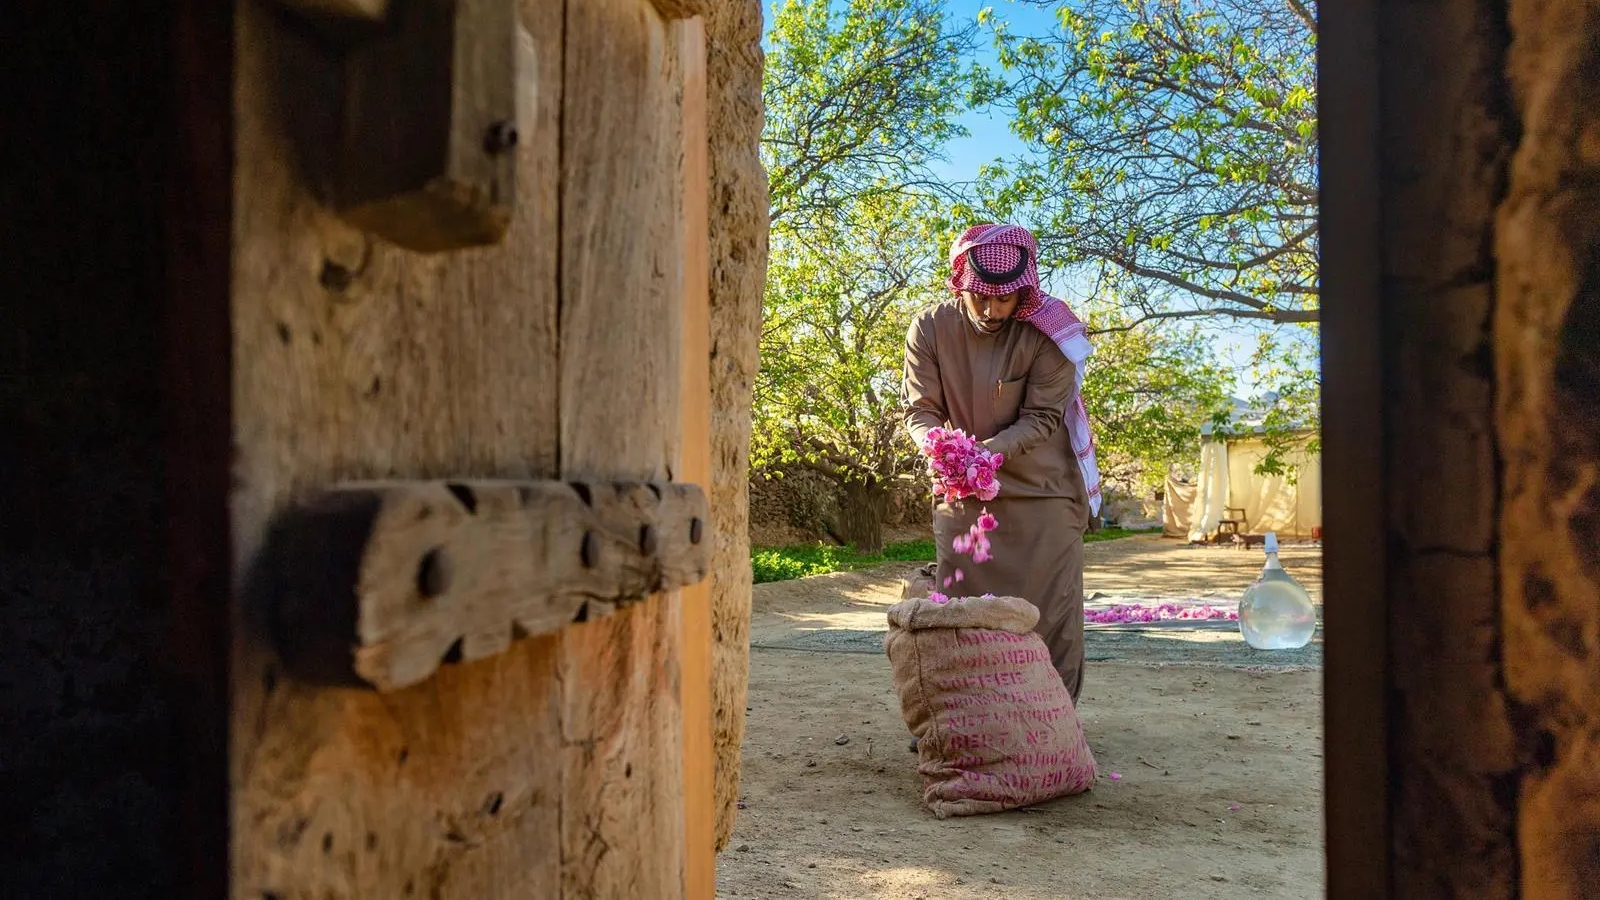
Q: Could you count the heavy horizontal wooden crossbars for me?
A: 1